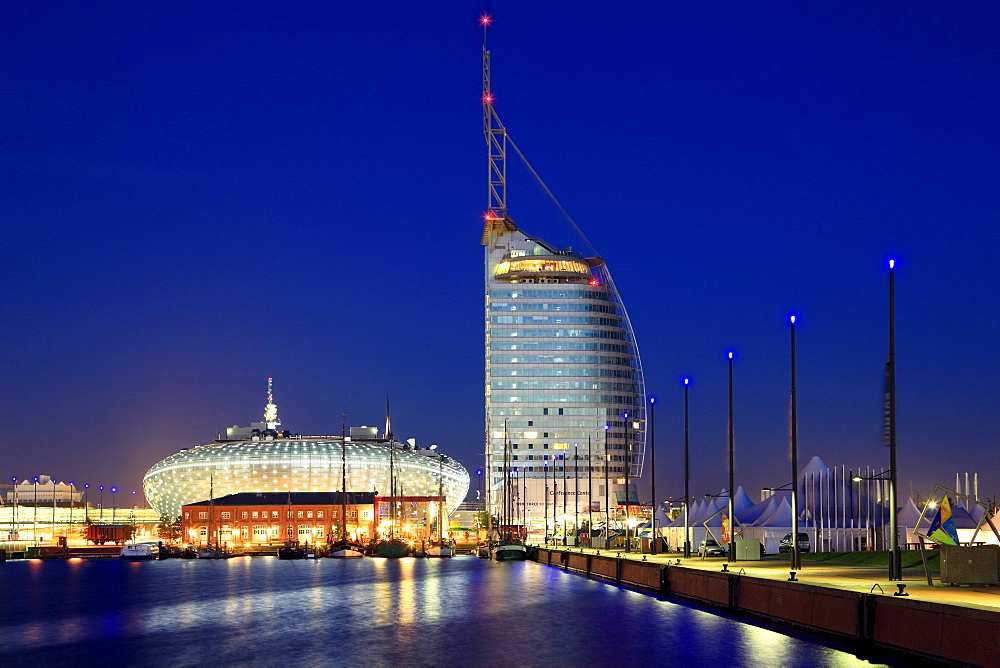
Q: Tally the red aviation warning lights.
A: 4